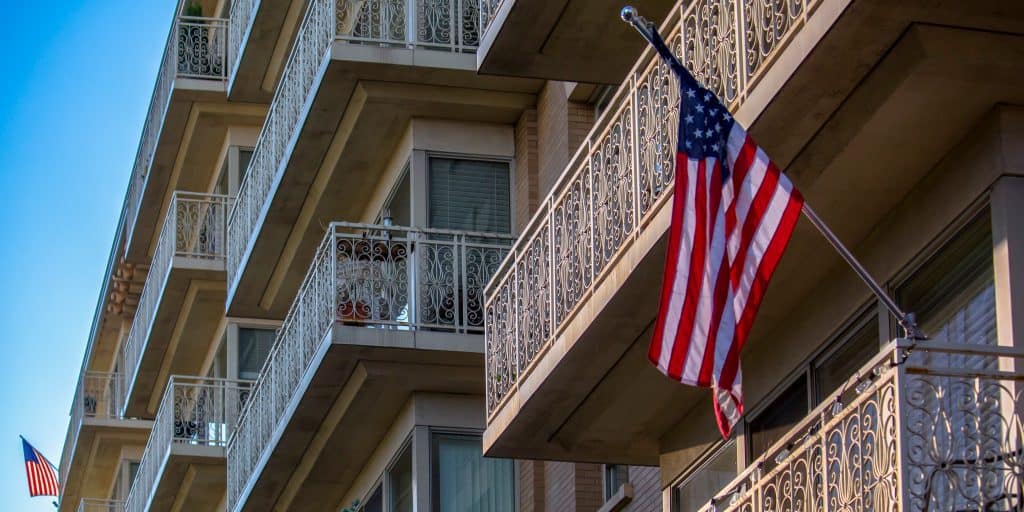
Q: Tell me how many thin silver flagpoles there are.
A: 2